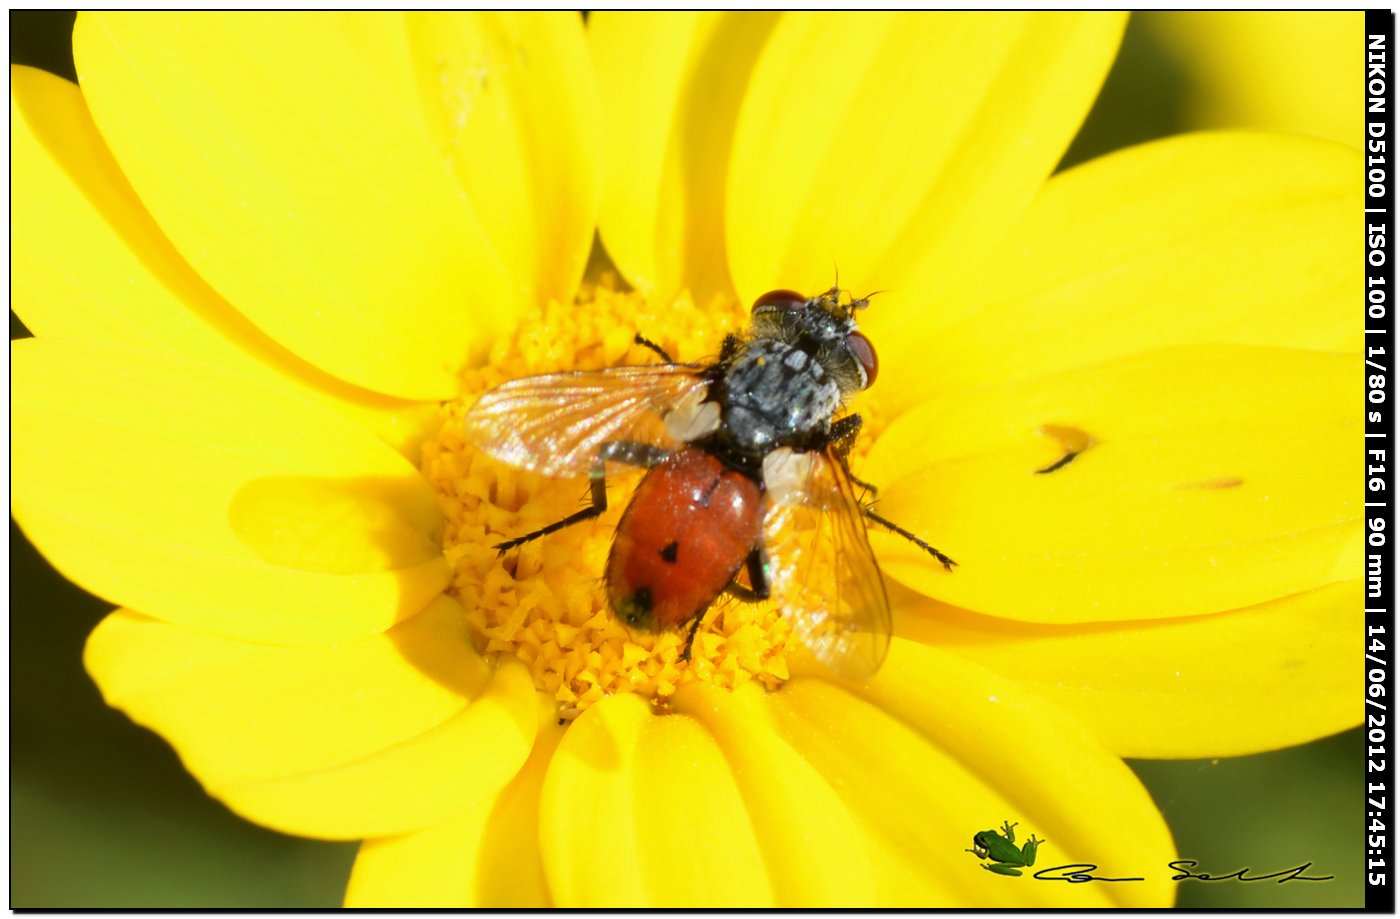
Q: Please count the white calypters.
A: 2